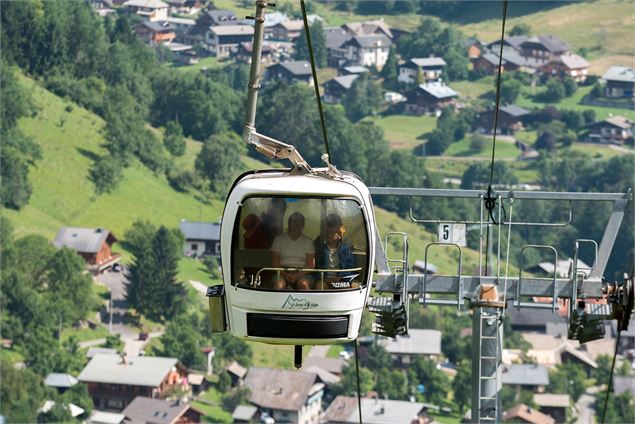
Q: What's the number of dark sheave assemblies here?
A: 2